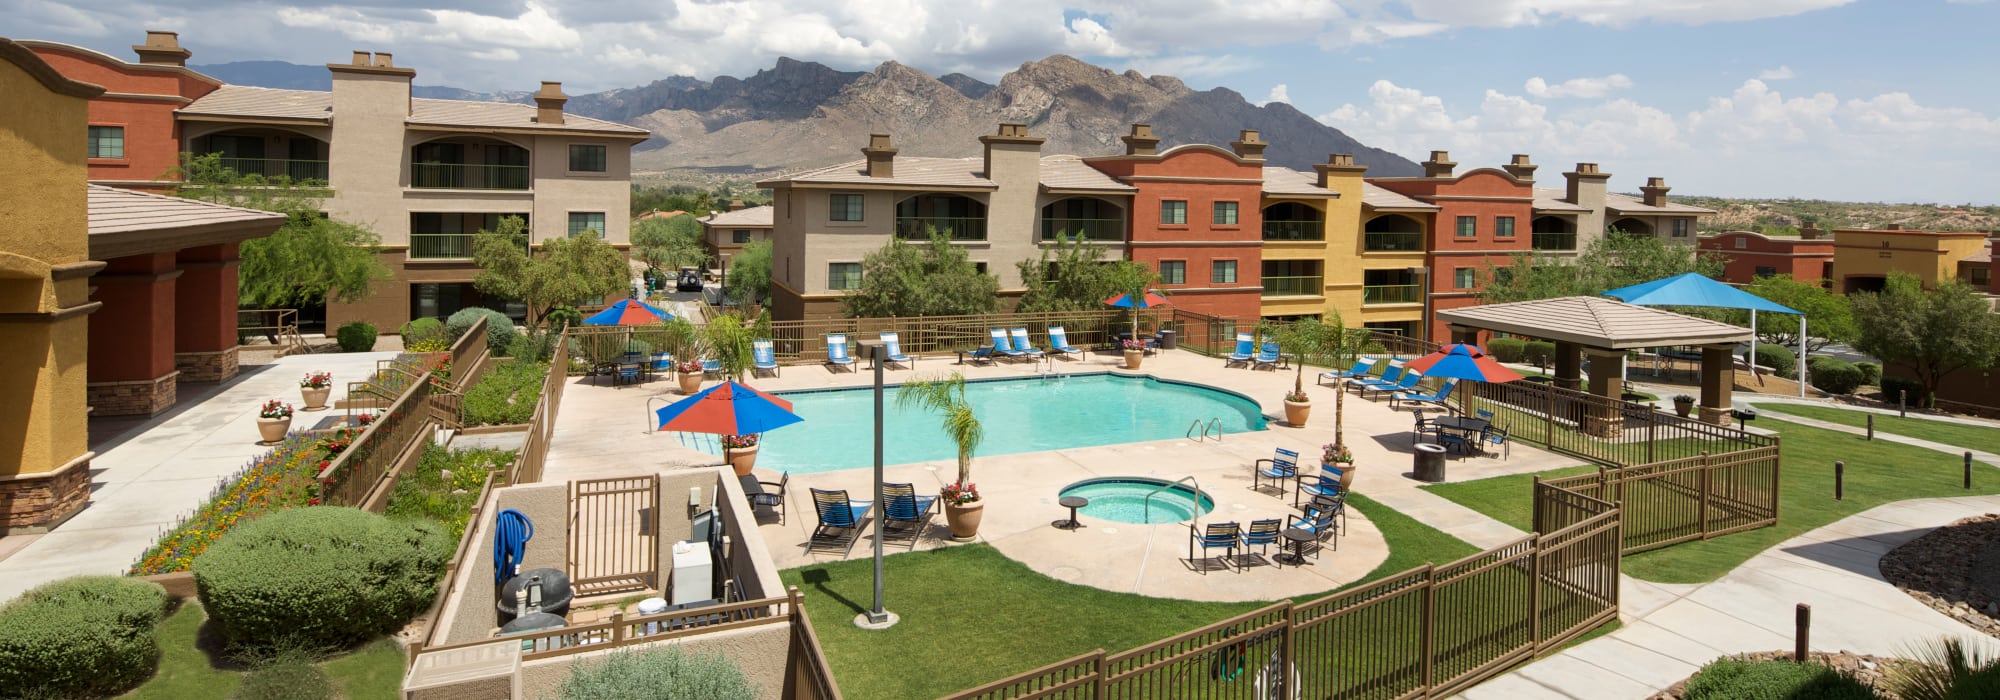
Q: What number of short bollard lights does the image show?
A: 5